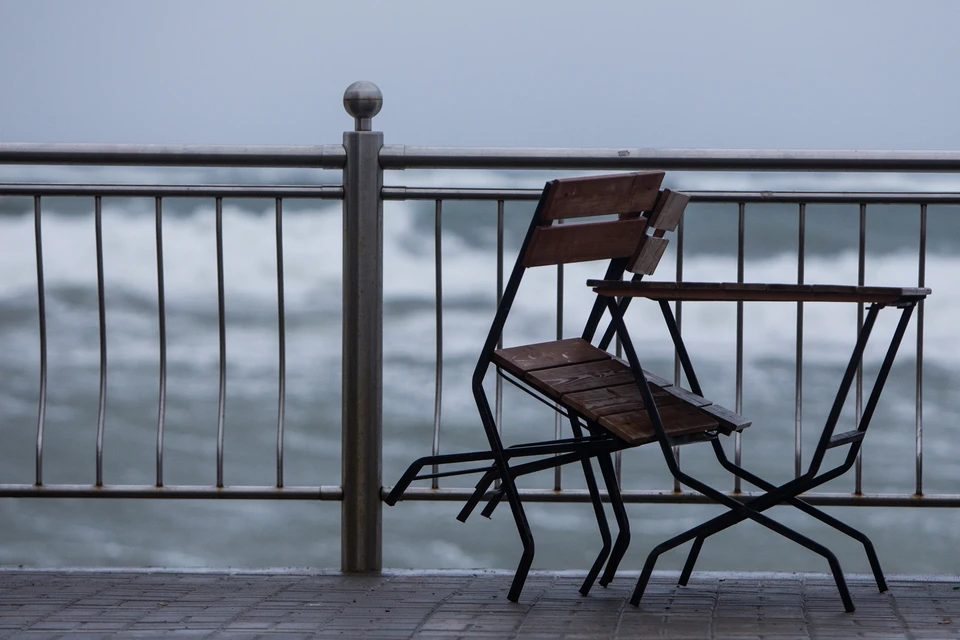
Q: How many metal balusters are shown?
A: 14